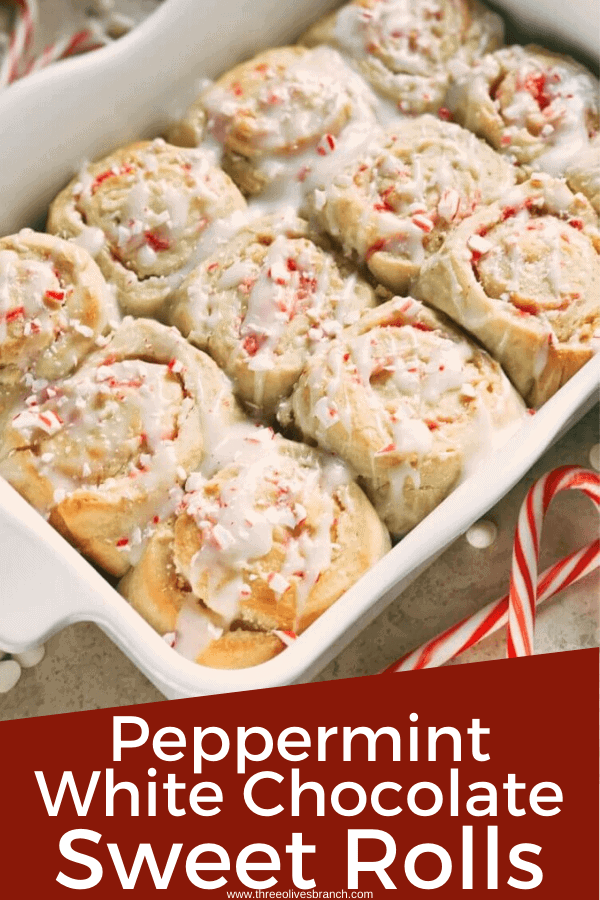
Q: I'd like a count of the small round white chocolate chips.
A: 4